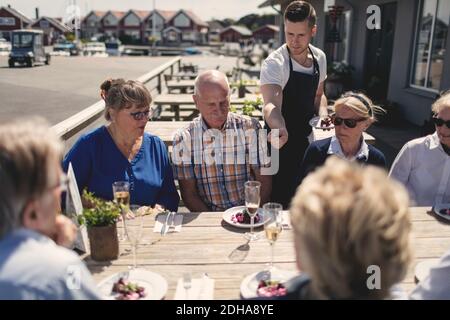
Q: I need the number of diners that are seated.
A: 6